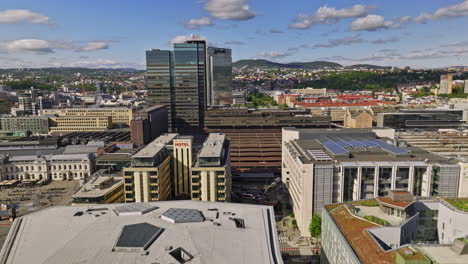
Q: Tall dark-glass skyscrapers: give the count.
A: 3